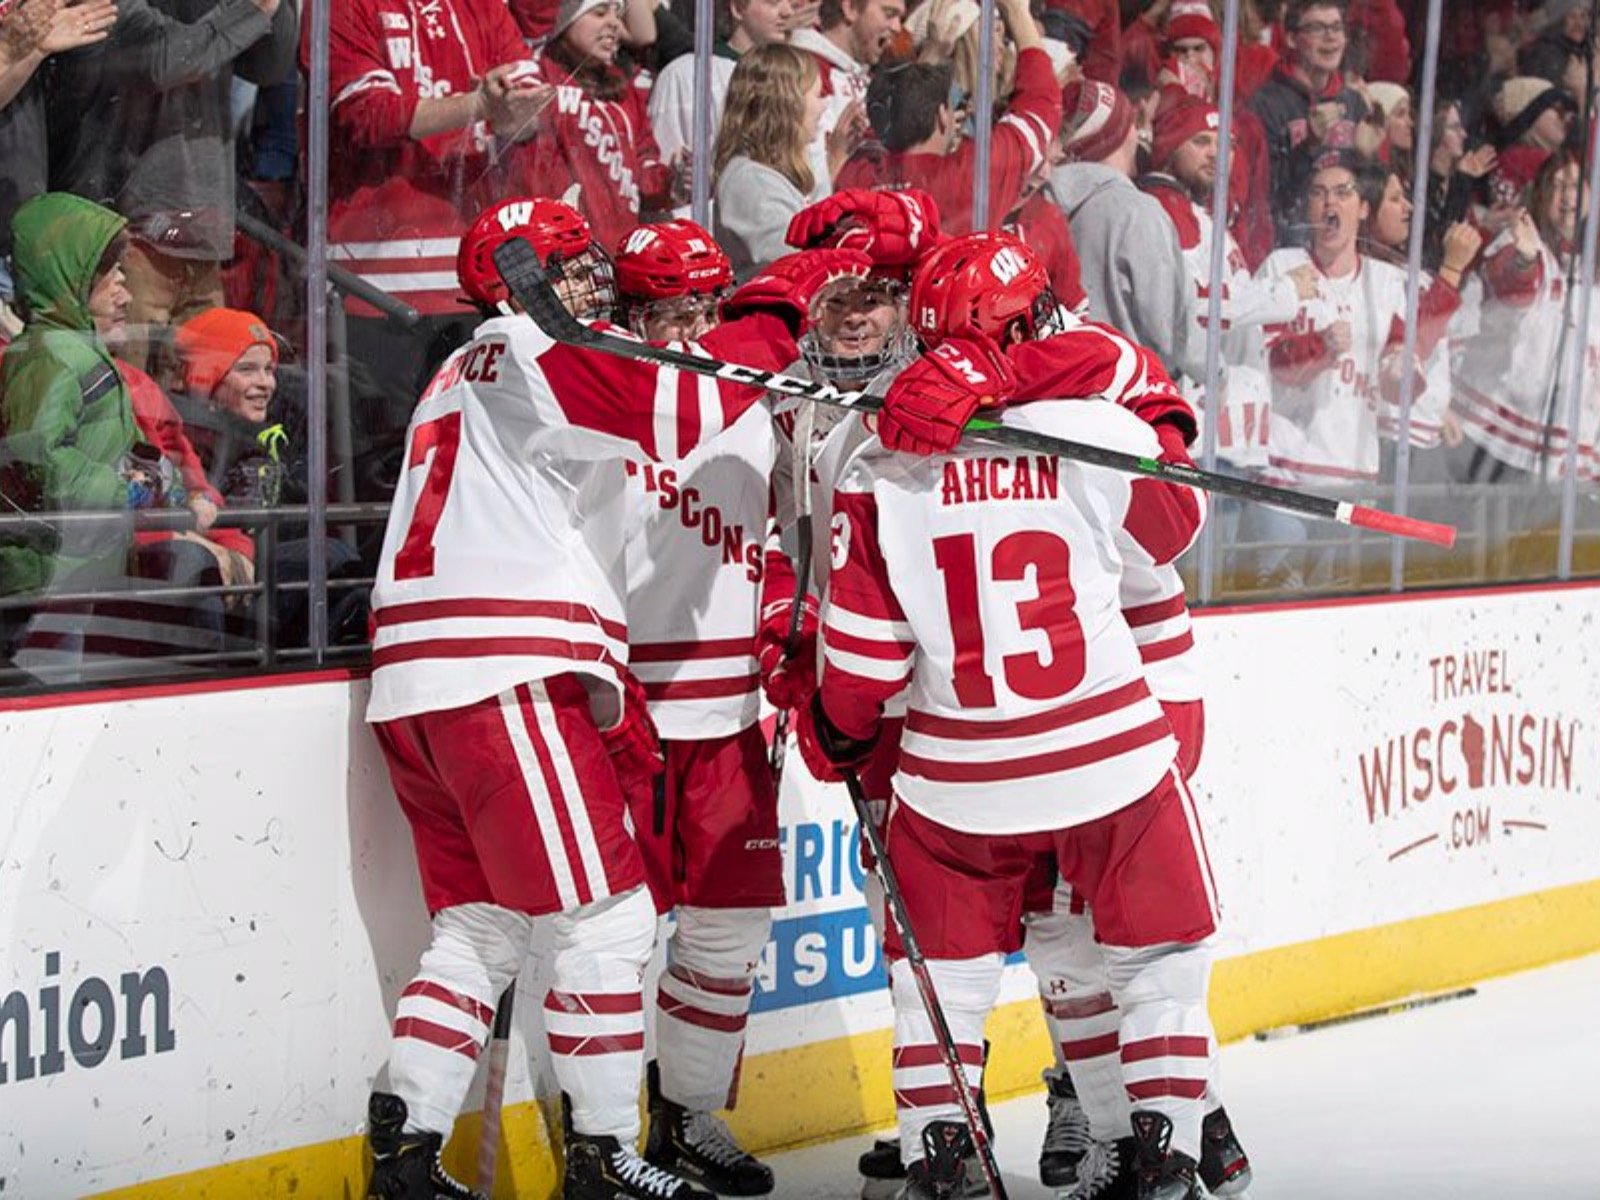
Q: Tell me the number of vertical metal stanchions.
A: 6